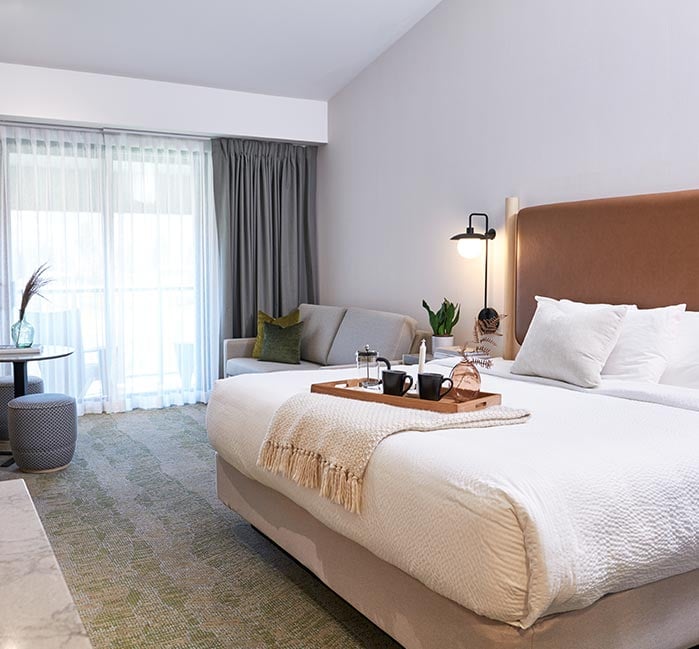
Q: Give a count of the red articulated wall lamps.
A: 0